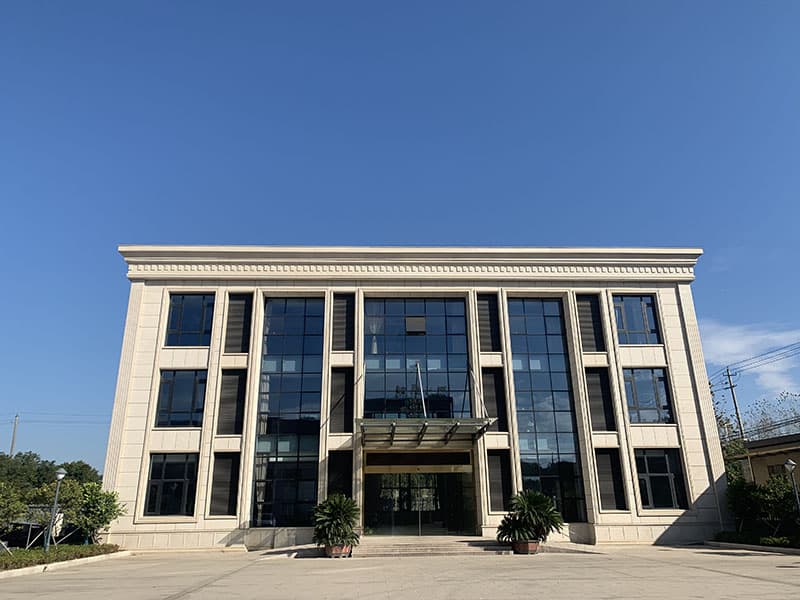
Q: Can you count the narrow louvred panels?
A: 12